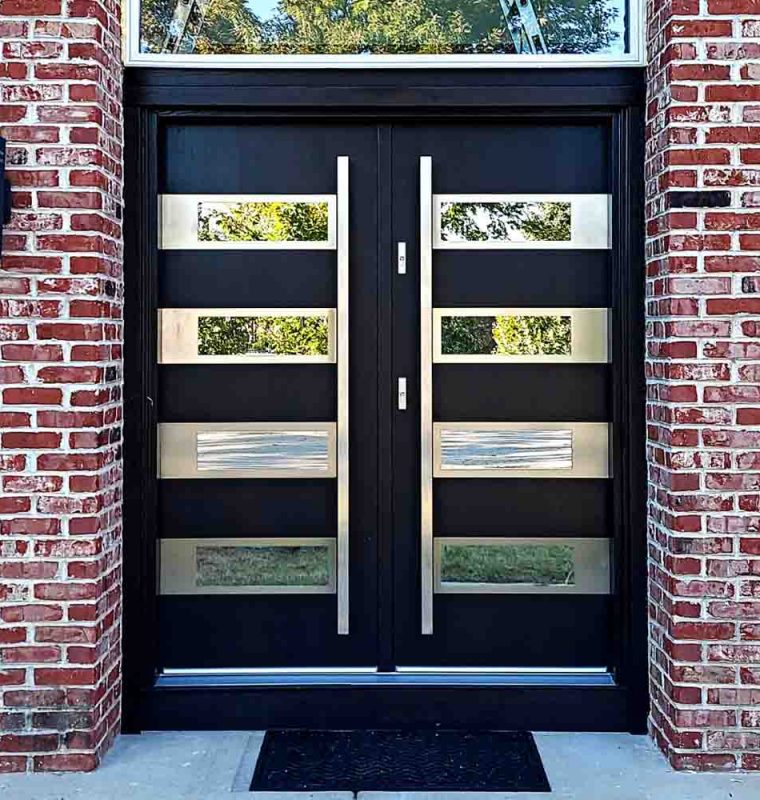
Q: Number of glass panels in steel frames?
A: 8